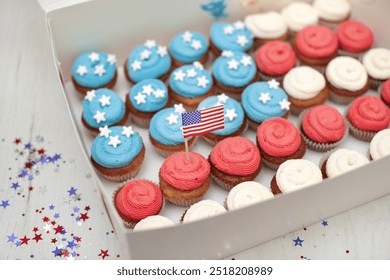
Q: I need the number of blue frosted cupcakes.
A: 12